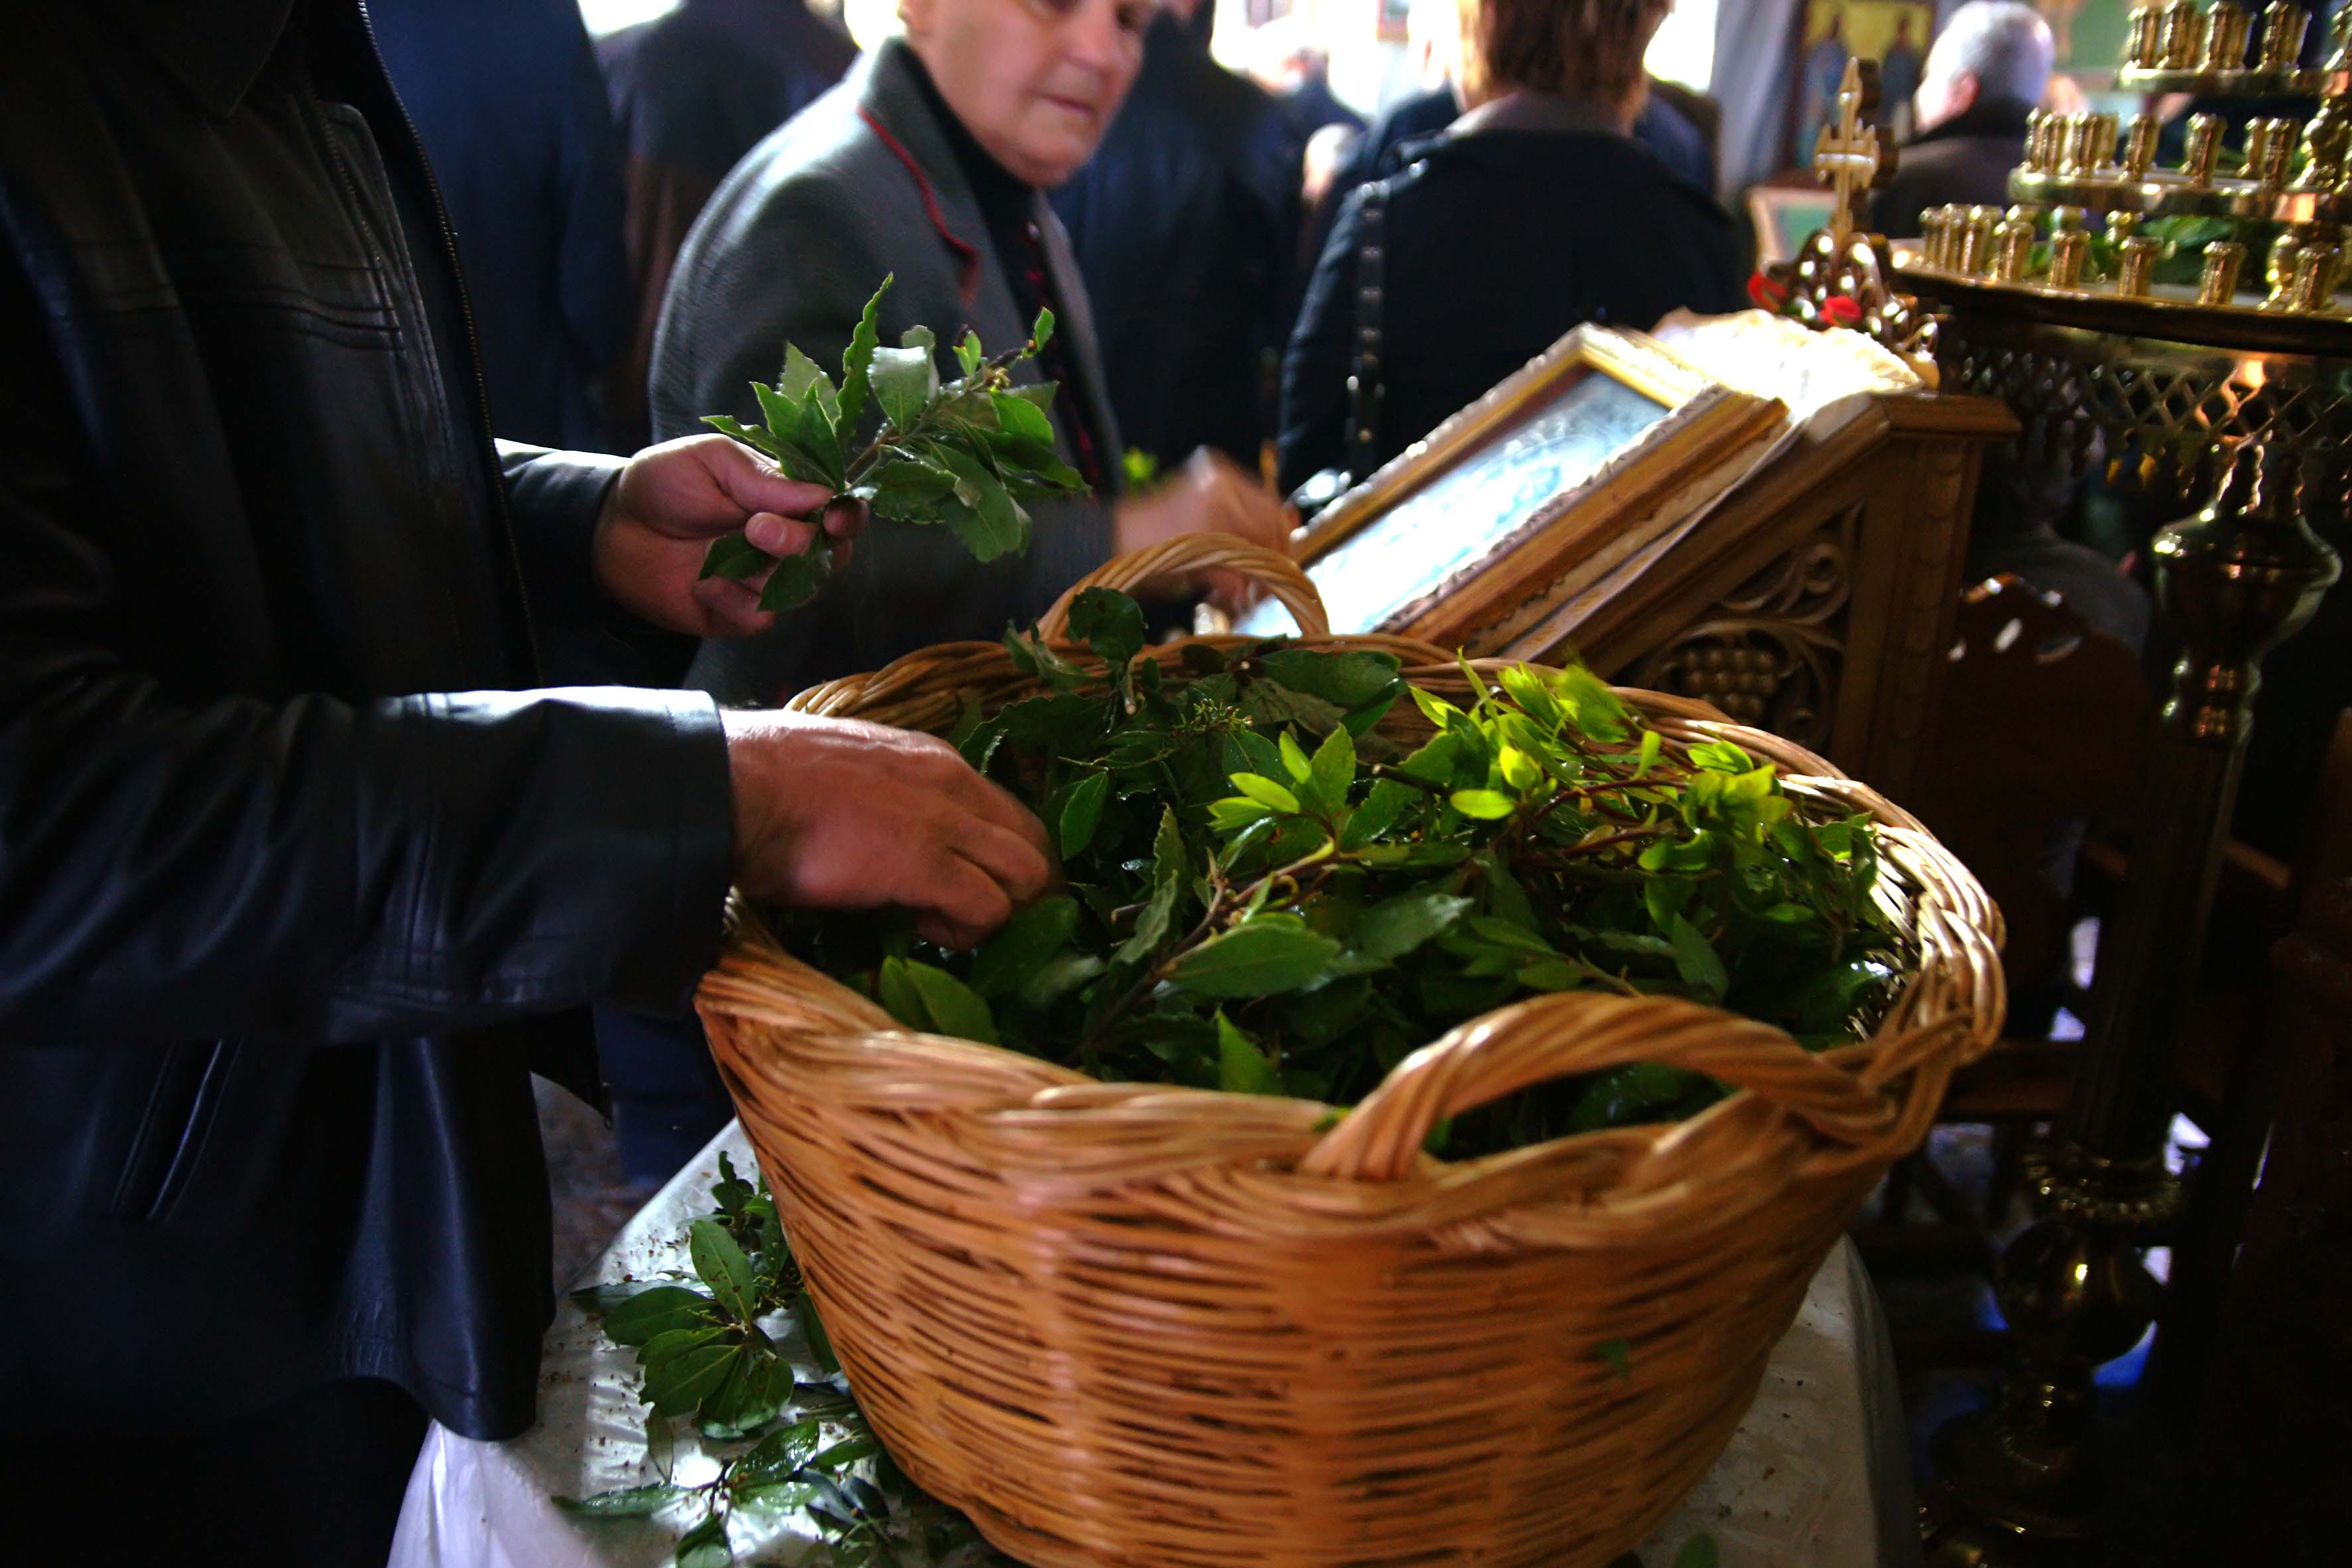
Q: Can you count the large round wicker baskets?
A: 1